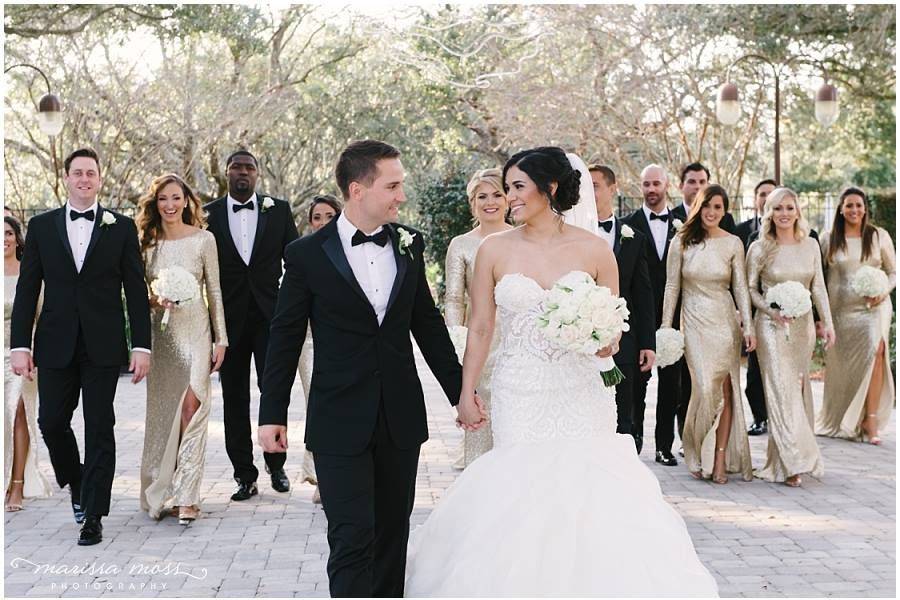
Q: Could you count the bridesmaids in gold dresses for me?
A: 7